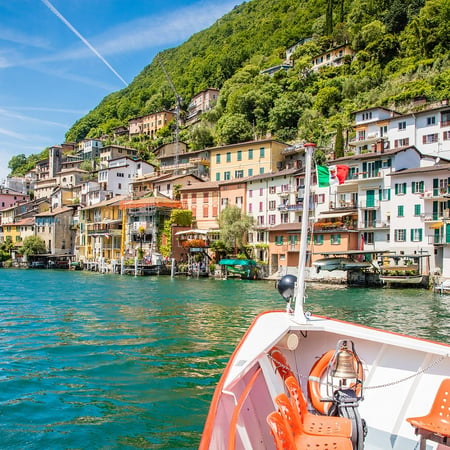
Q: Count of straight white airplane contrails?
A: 1